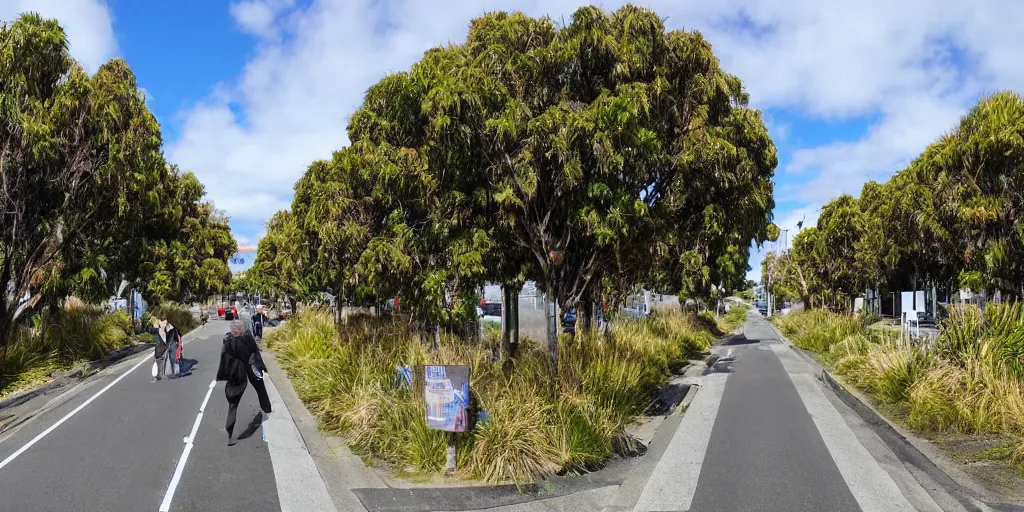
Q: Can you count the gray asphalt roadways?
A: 2